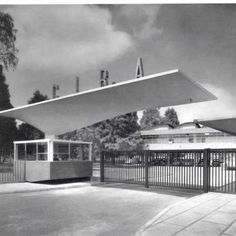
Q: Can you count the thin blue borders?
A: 0